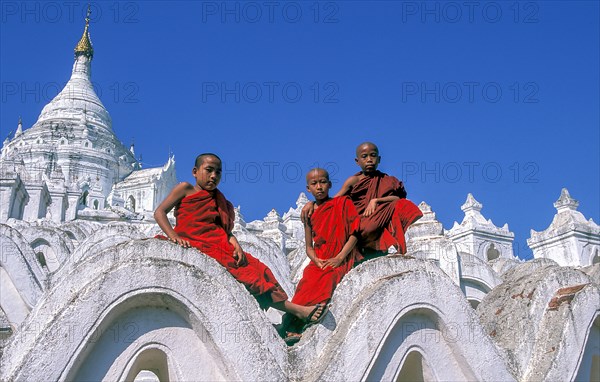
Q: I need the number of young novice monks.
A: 3